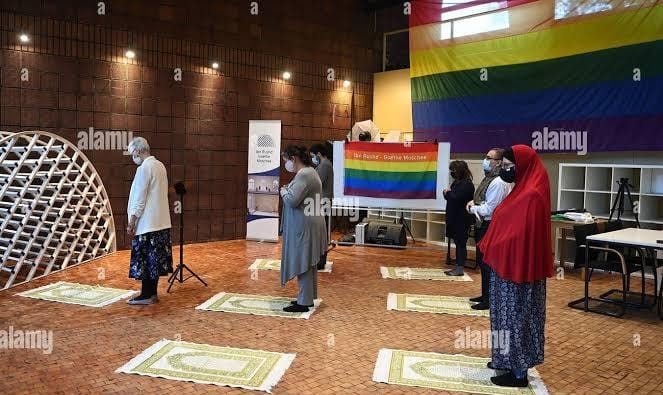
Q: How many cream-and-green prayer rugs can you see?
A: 7